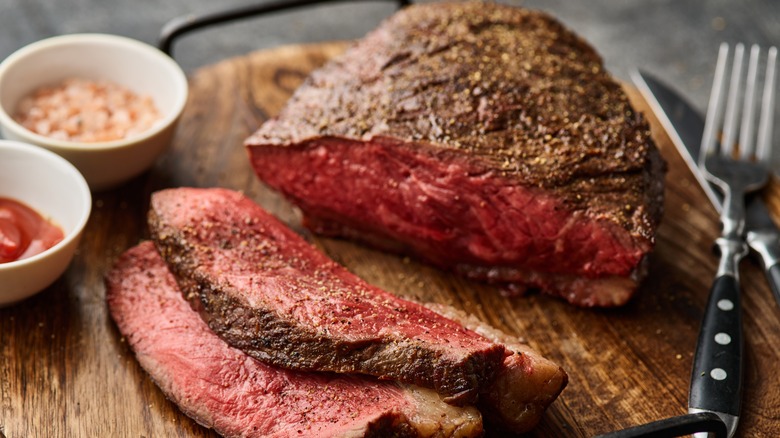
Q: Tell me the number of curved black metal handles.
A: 2